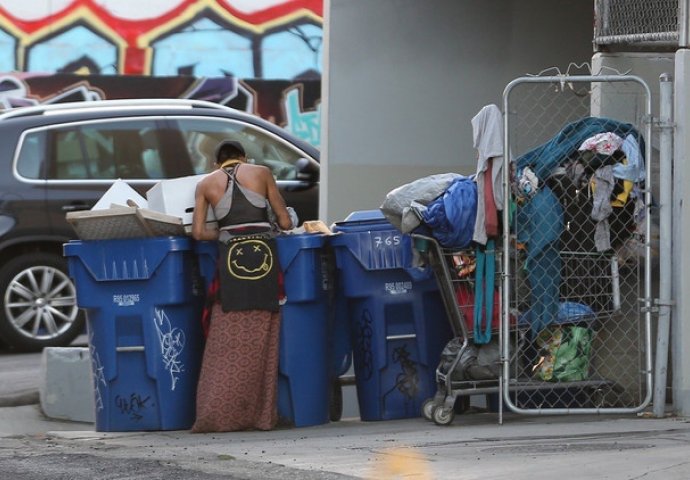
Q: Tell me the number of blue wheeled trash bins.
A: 3